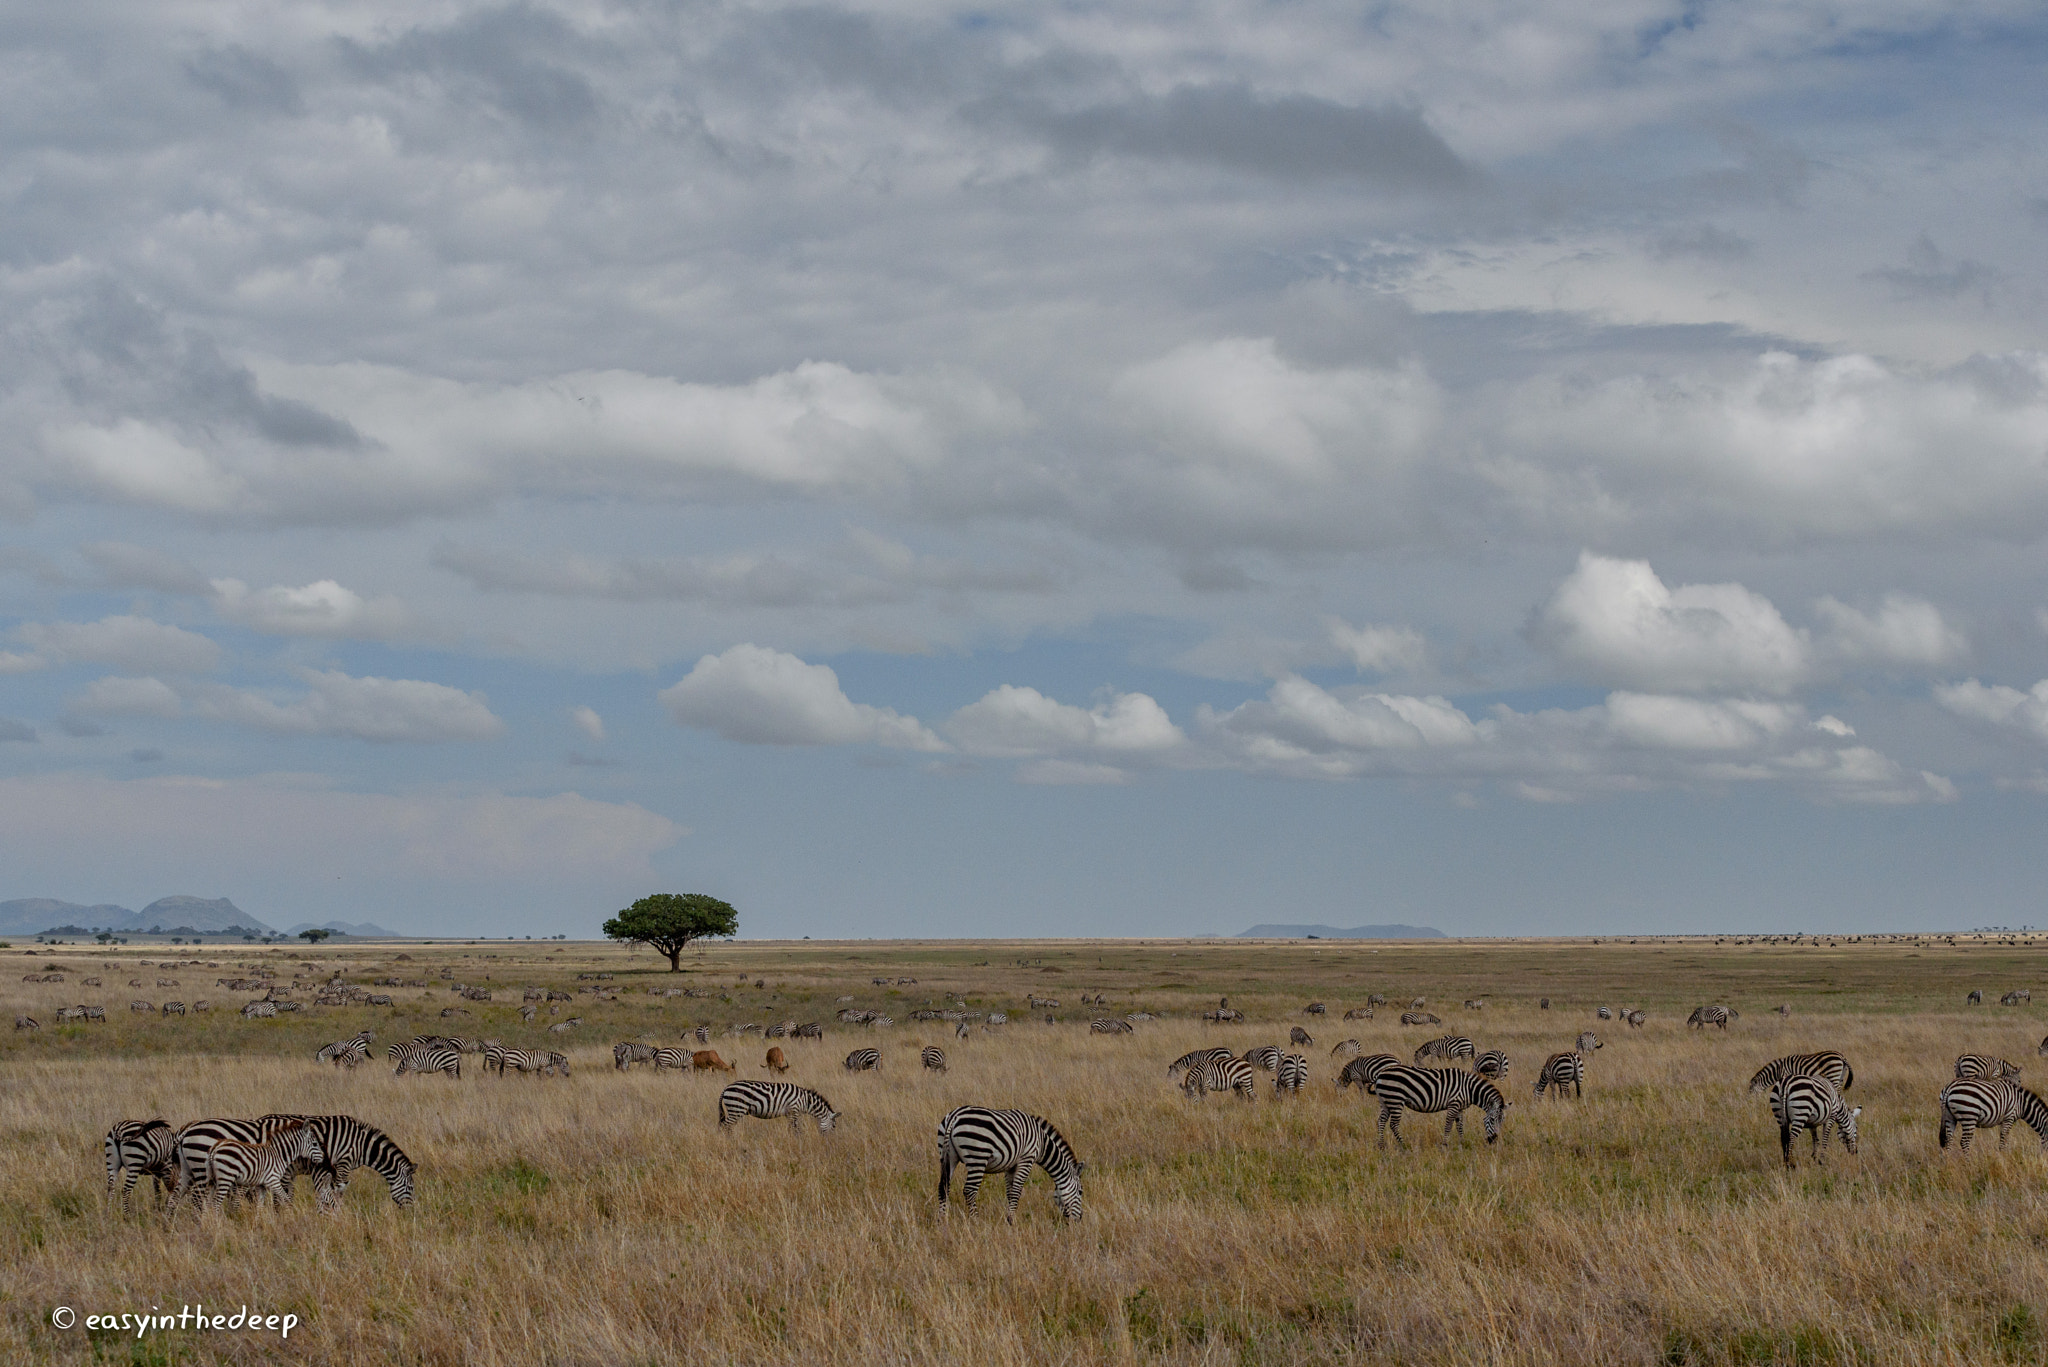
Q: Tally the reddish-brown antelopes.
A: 2